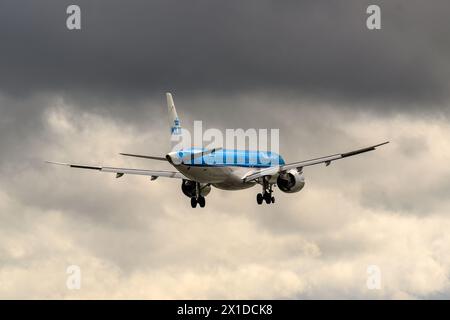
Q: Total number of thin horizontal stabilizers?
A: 2